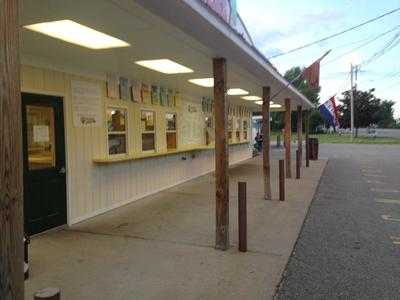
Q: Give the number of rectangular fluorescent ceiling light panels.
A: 7